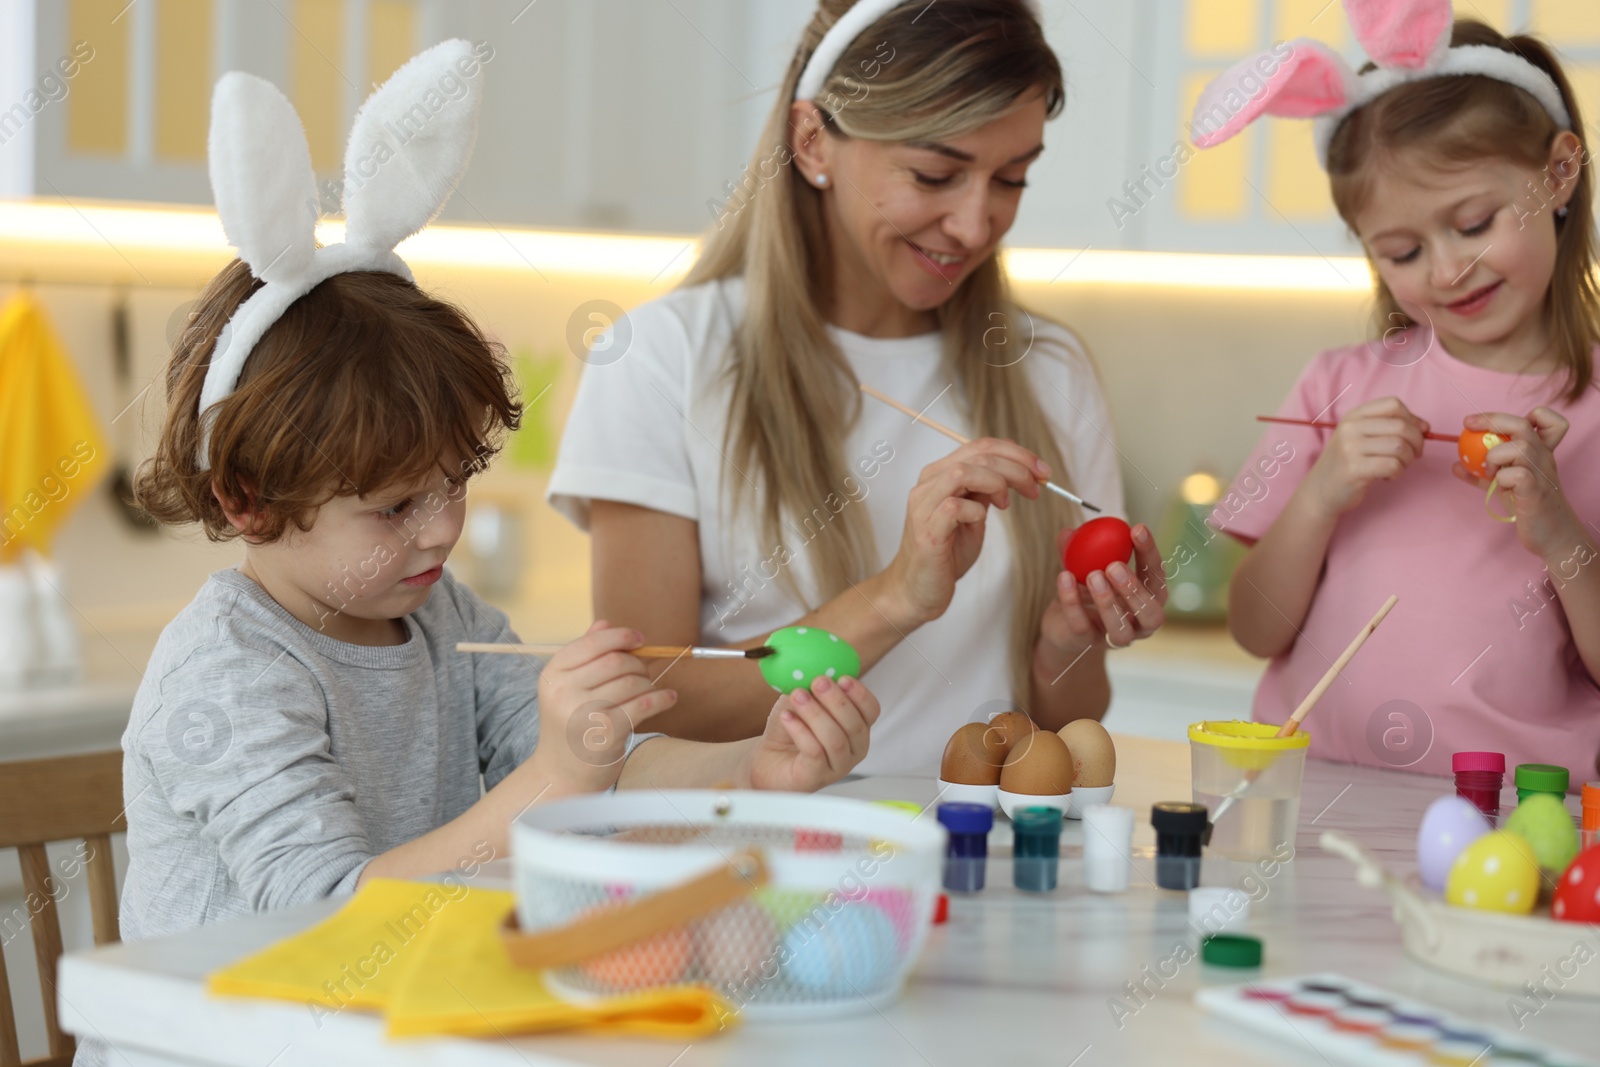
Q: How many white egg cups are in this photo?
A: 3